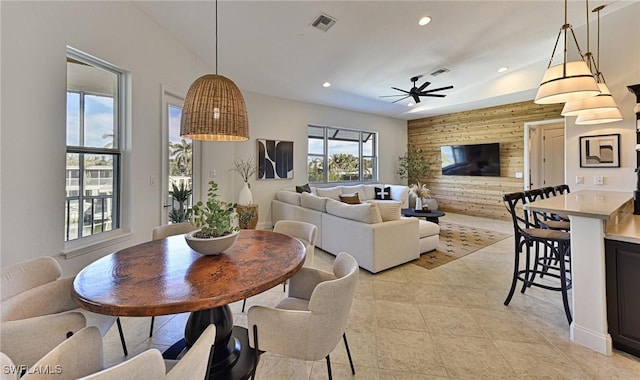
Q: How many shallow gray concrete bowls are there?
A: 1